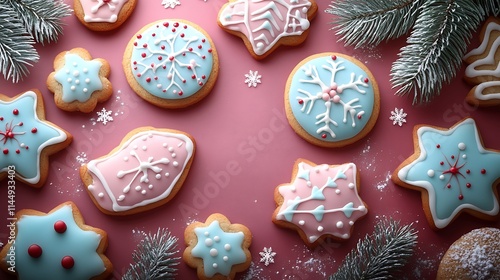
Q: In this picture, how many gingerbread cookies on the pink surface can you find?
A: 13